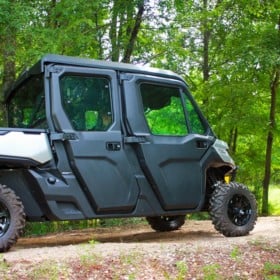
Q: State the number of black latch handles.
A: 2